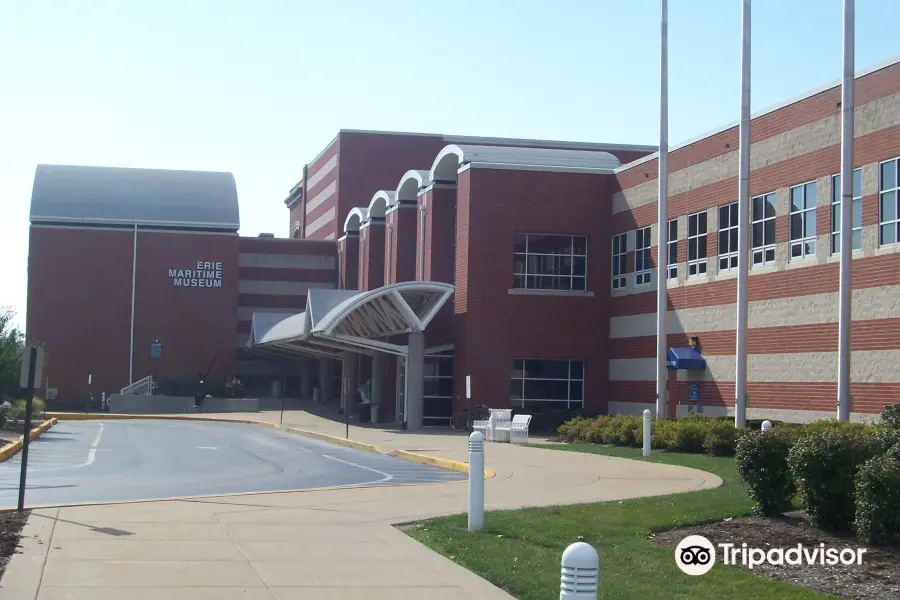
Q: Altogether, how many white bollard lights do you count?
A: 4